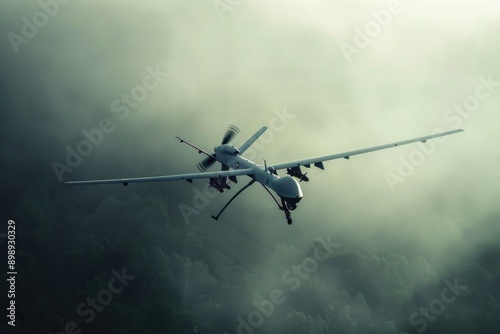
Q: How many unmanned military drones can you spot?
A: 1